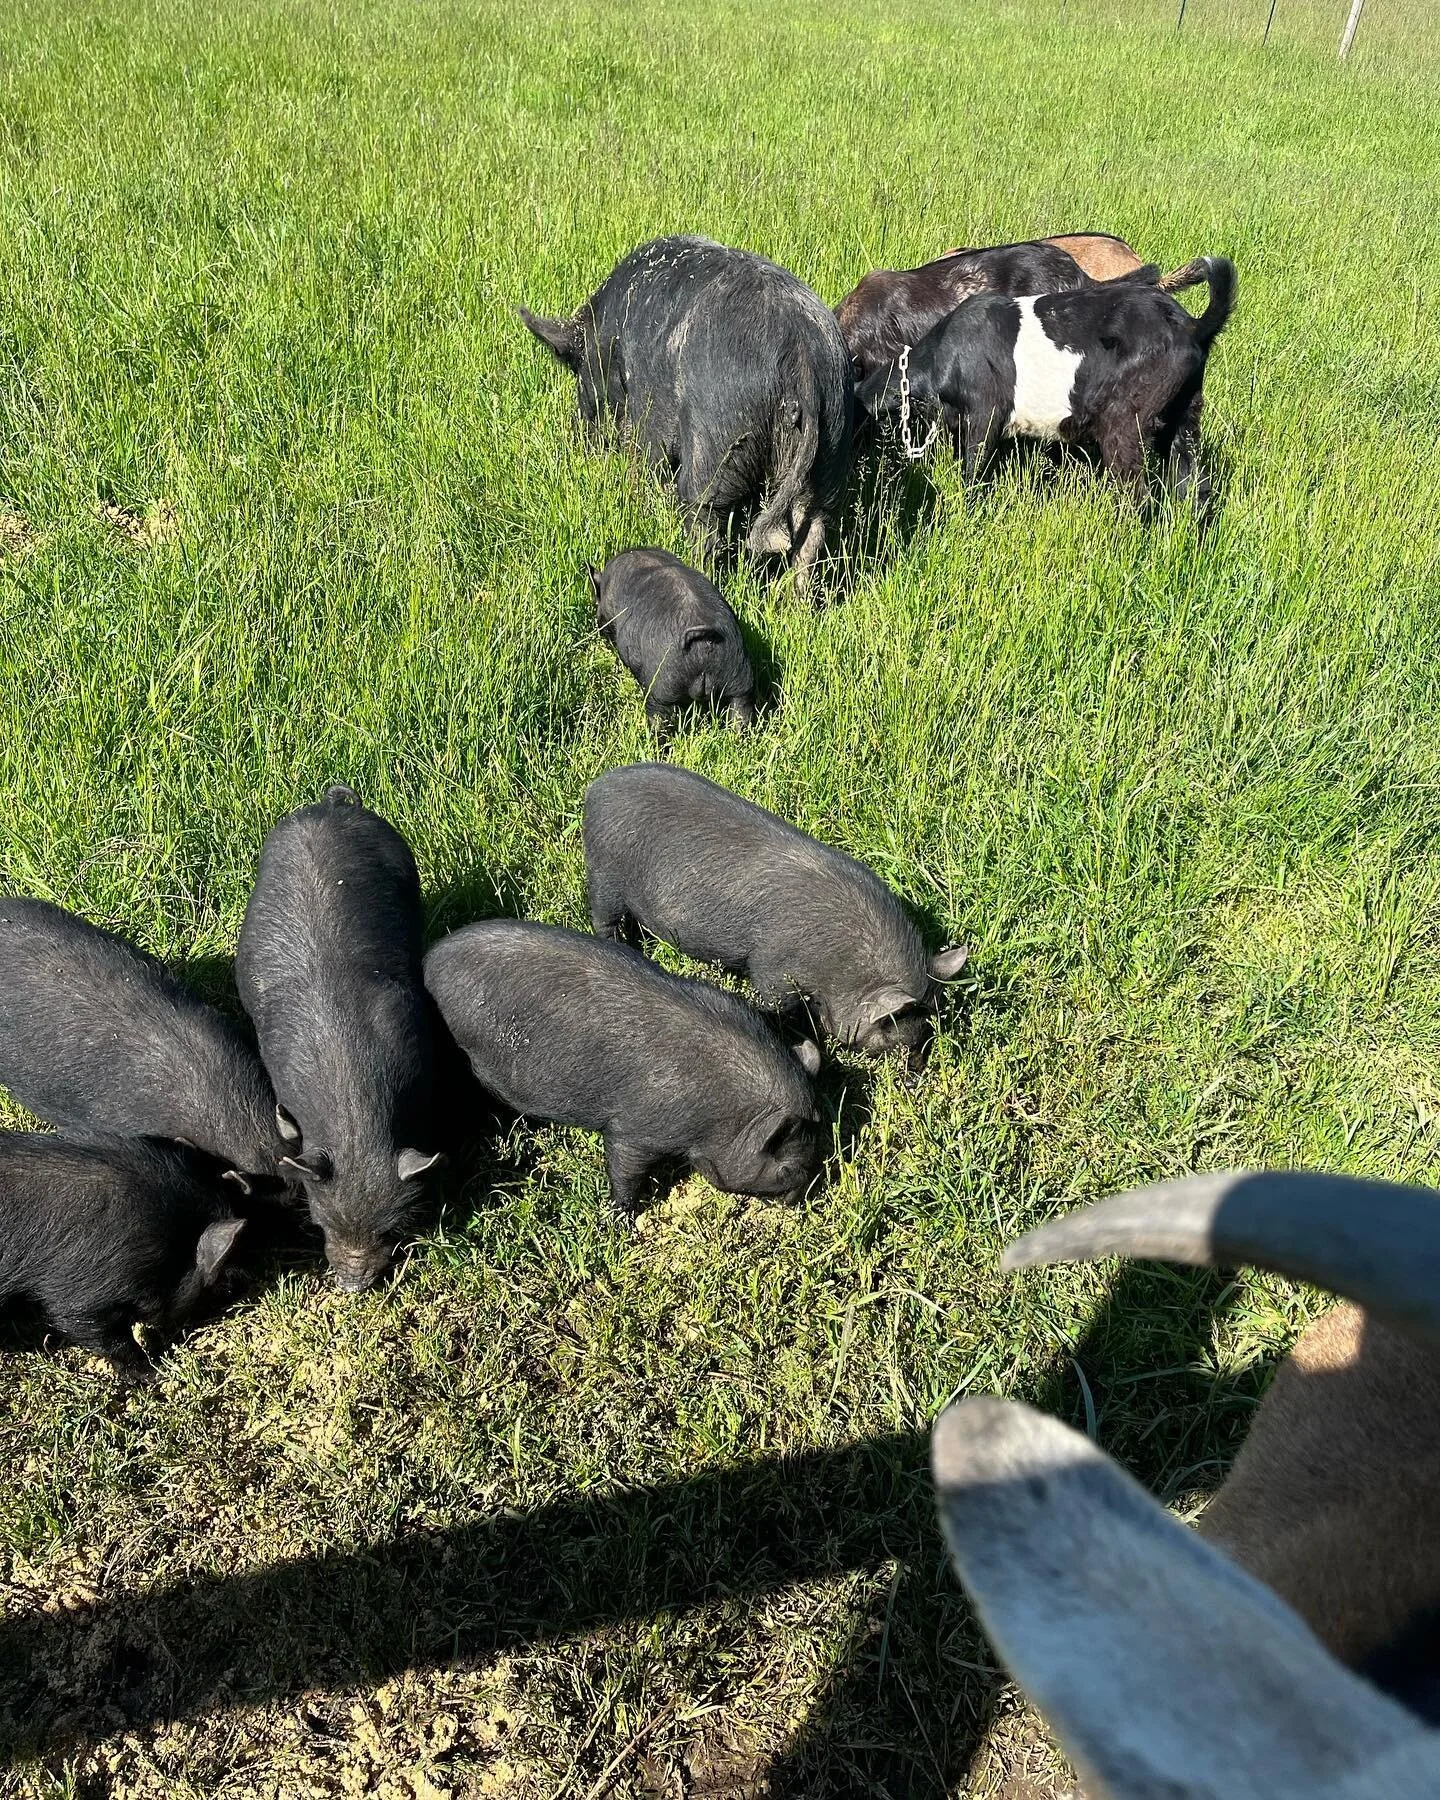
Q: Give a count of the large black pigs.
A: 1